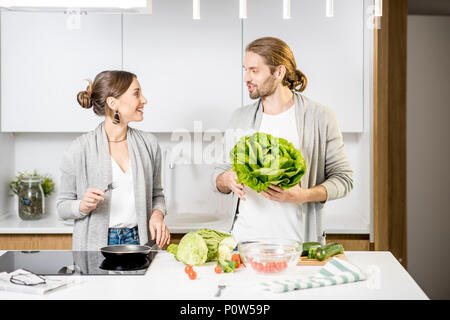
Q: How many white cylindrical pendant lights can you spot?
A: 5